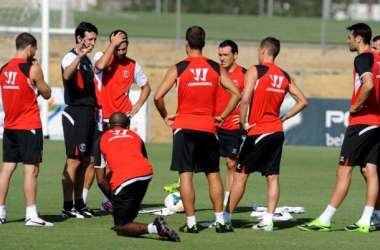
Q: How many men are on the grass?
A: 9